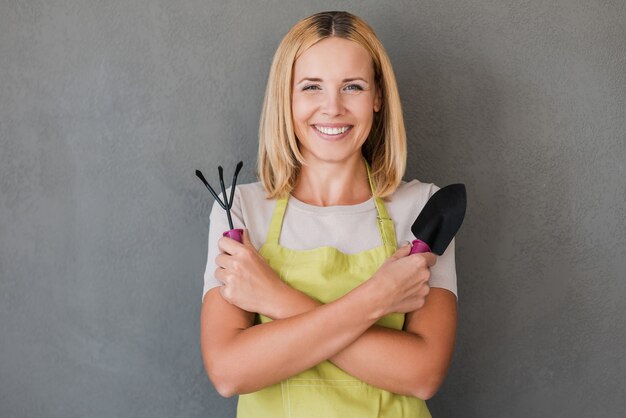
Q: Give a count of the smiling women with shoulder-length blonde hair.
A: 1